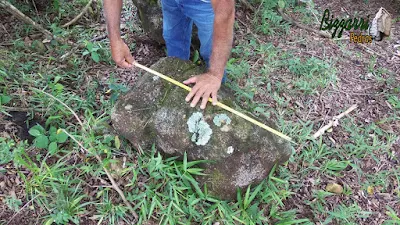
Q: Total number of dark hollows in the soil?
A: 1